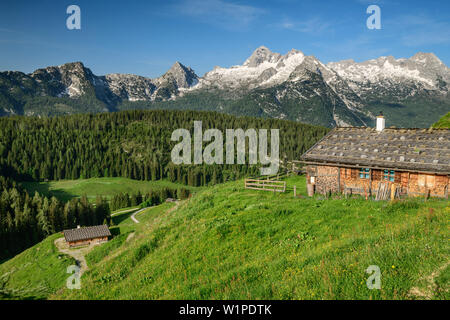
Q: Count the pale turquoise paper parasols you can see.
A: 0